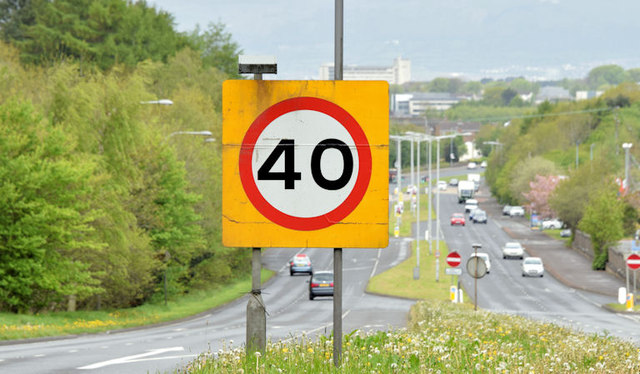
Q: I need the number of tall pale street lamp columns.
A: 5